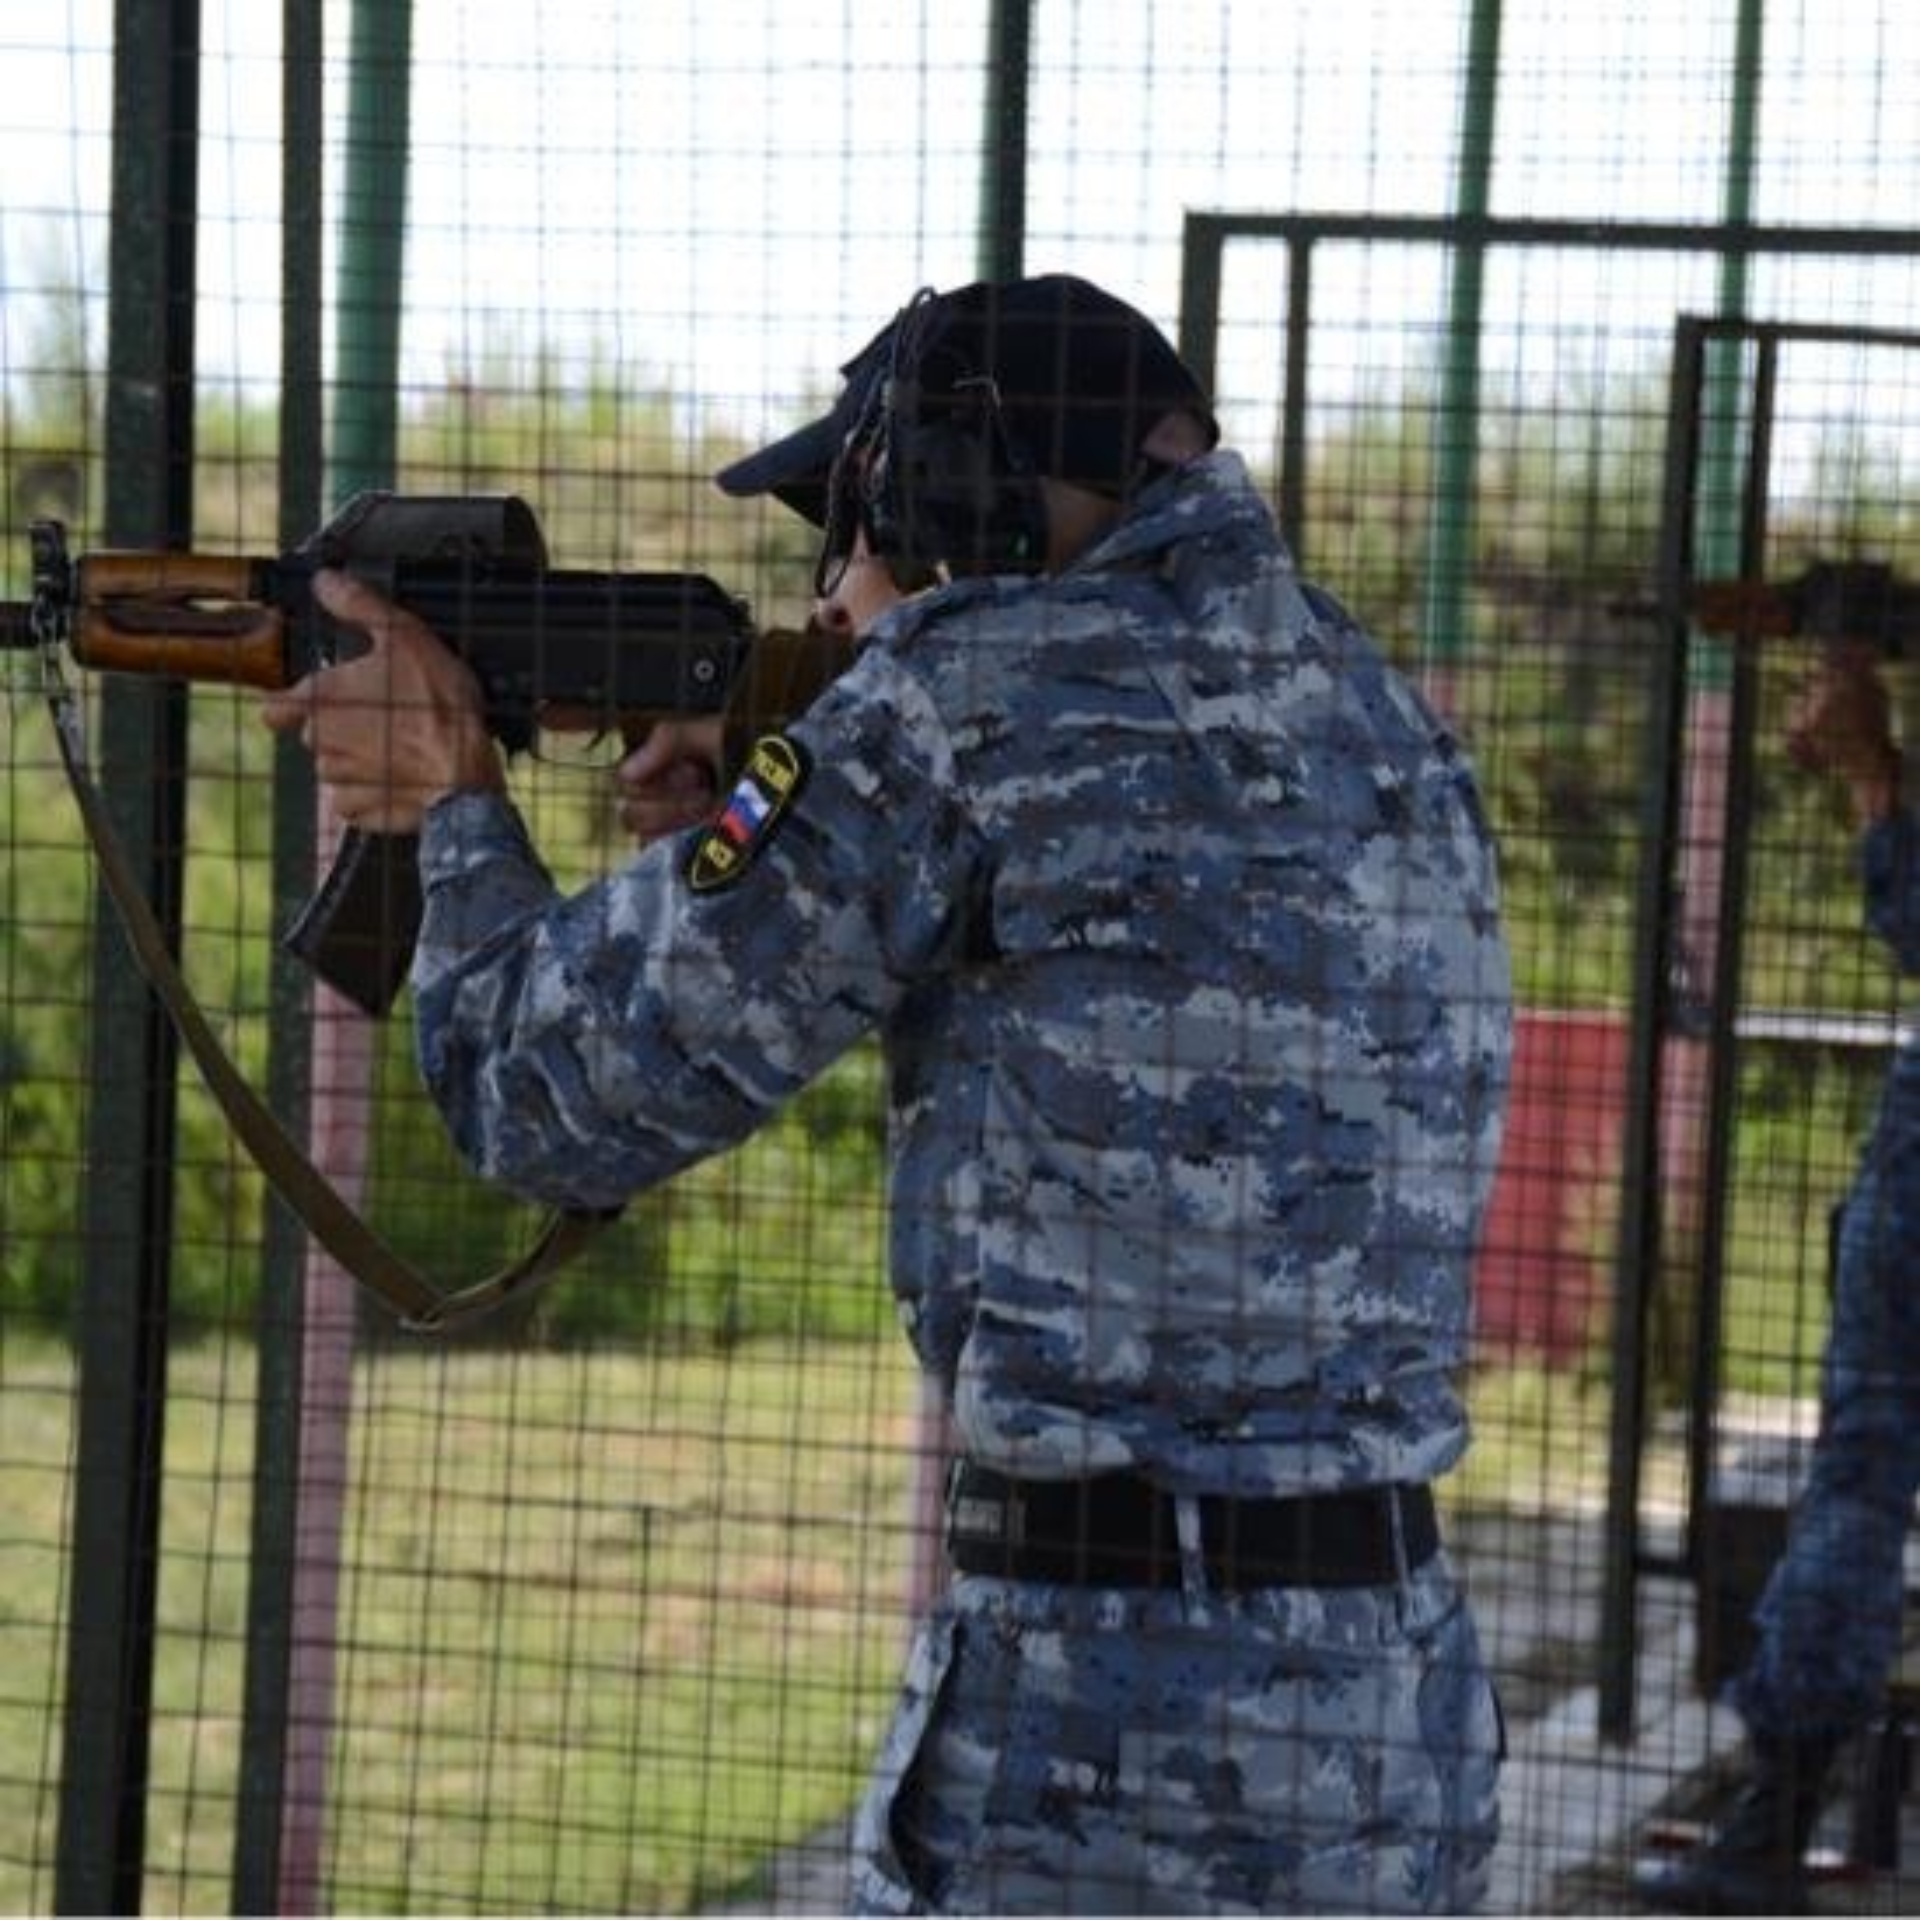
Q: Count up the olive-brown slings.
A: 1